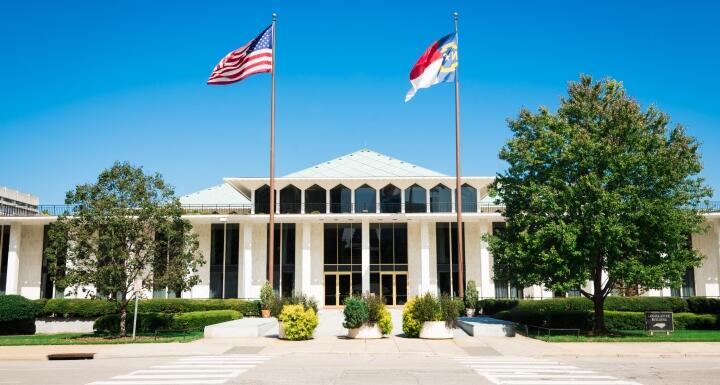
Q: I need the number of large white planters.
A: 3